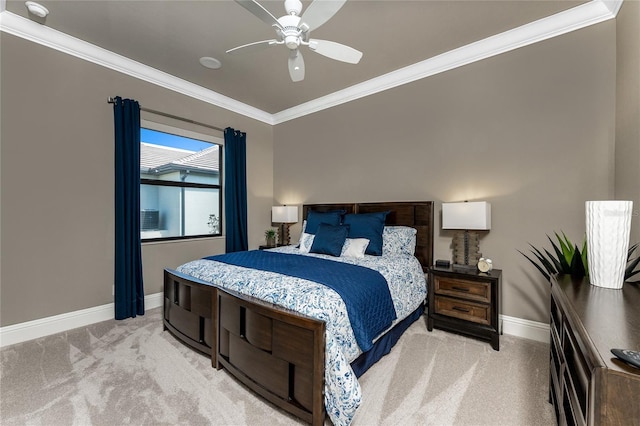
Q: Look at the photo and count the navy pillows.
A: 3